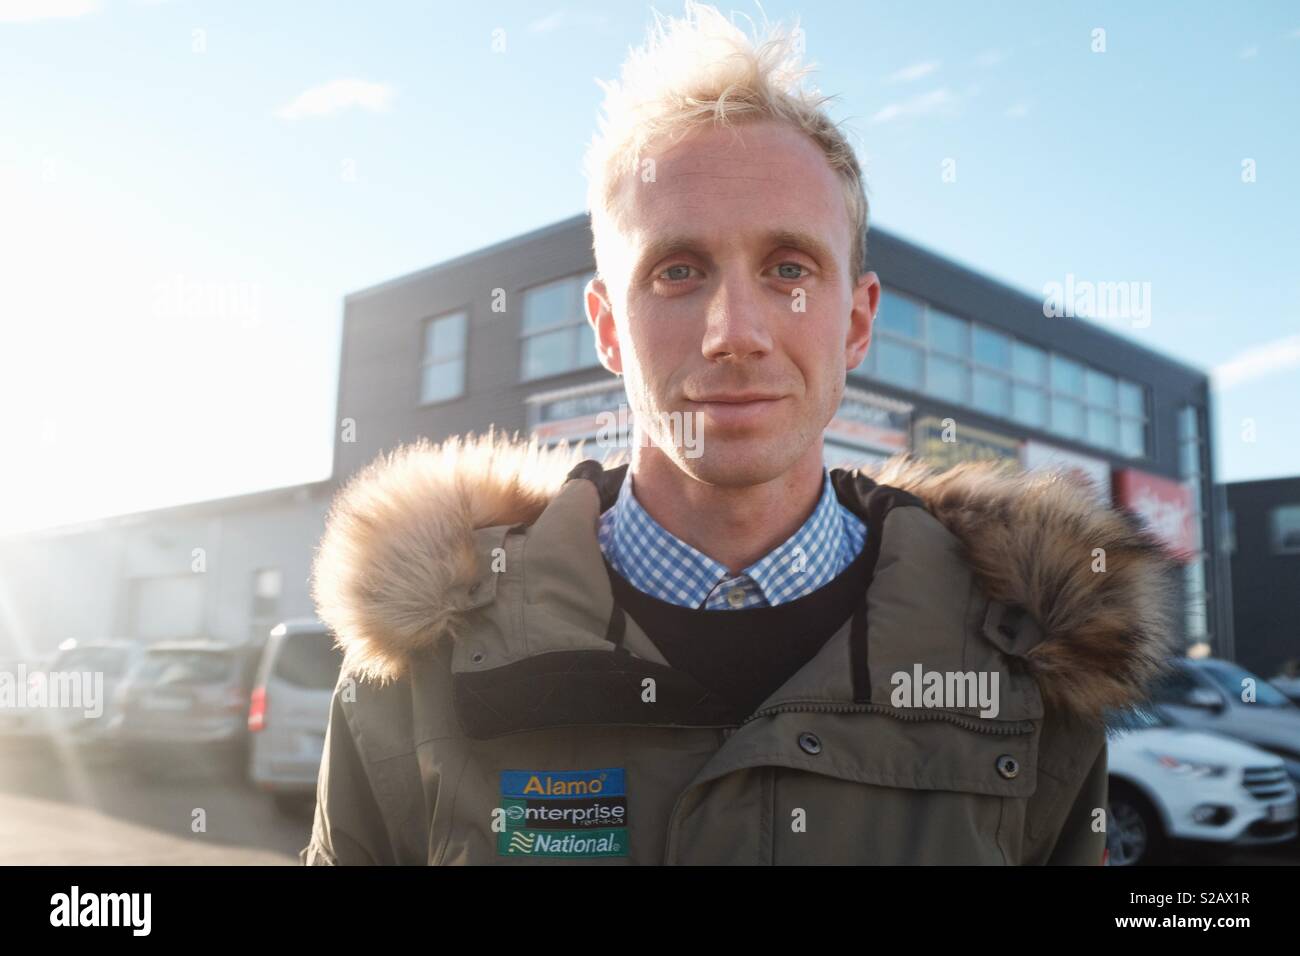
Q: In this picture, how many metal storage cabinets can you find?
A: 0